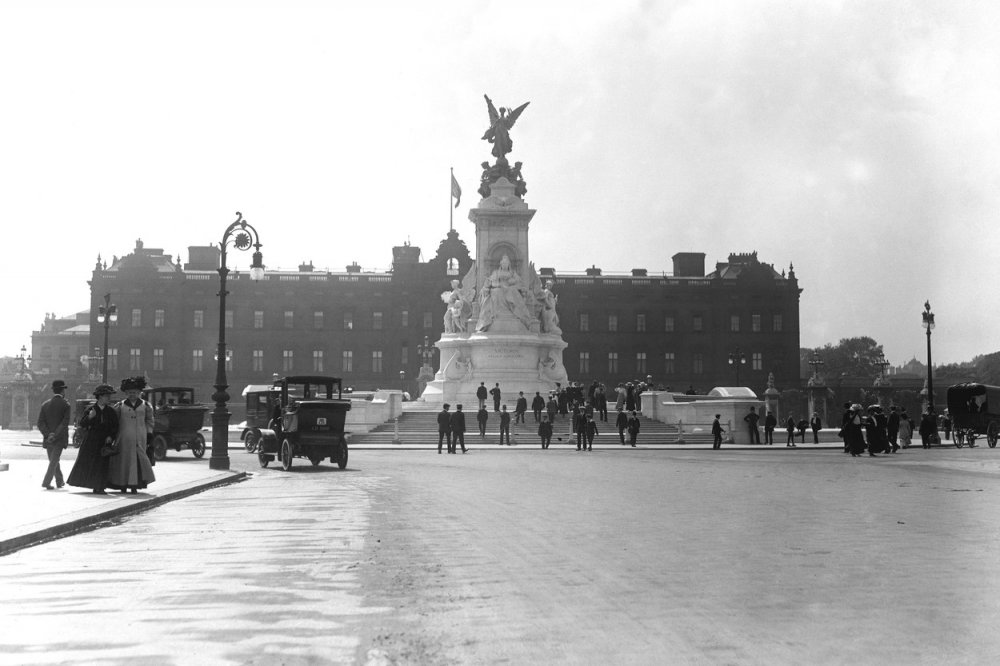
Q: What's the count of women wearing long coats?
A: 2